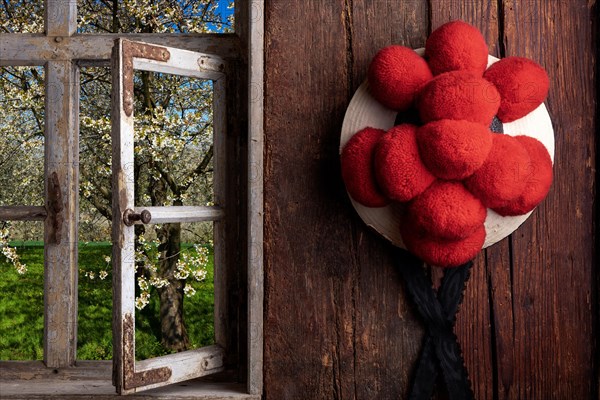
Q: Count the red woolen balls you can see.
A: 11